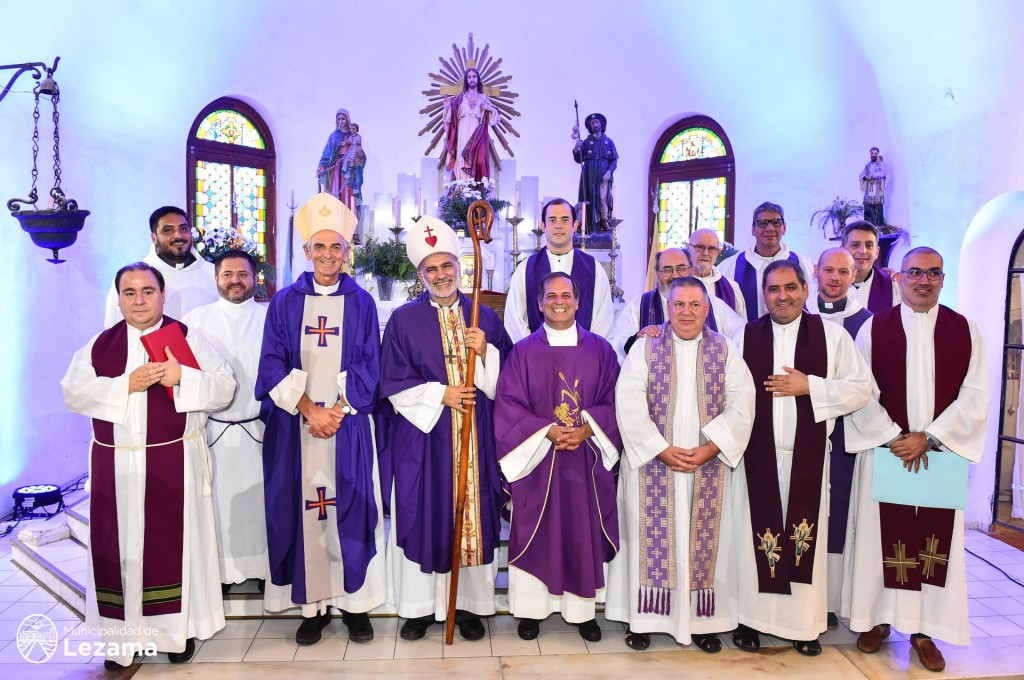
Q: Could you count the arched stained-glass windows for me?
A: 2